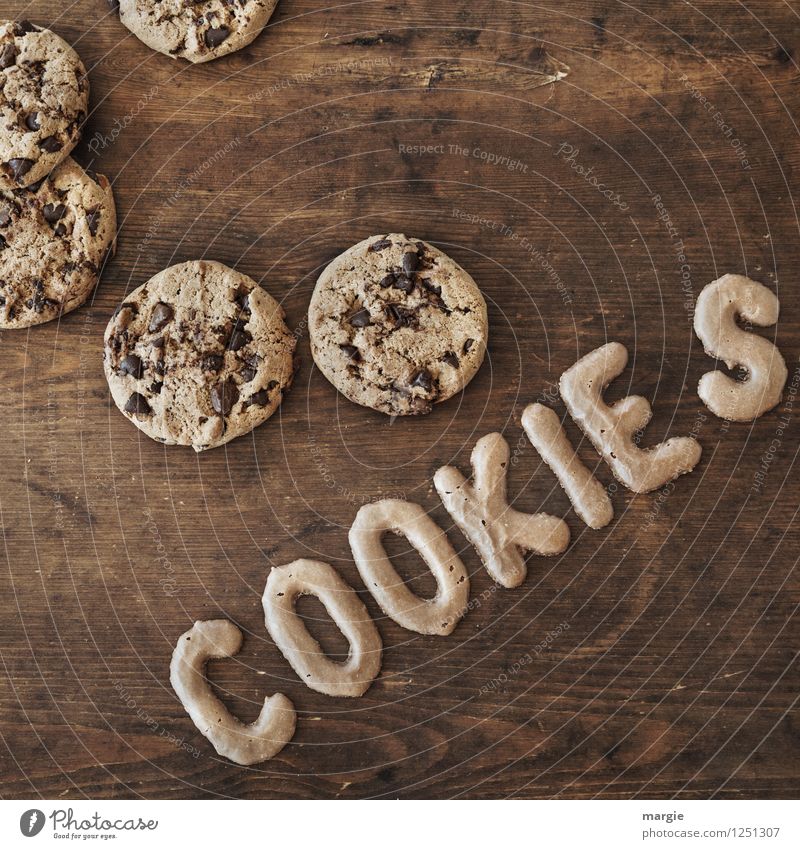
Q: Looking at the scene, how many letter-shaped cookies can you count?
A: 7